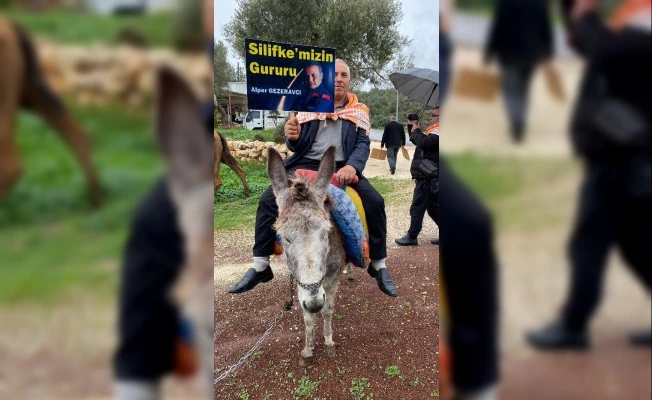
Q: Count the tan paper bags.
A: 2